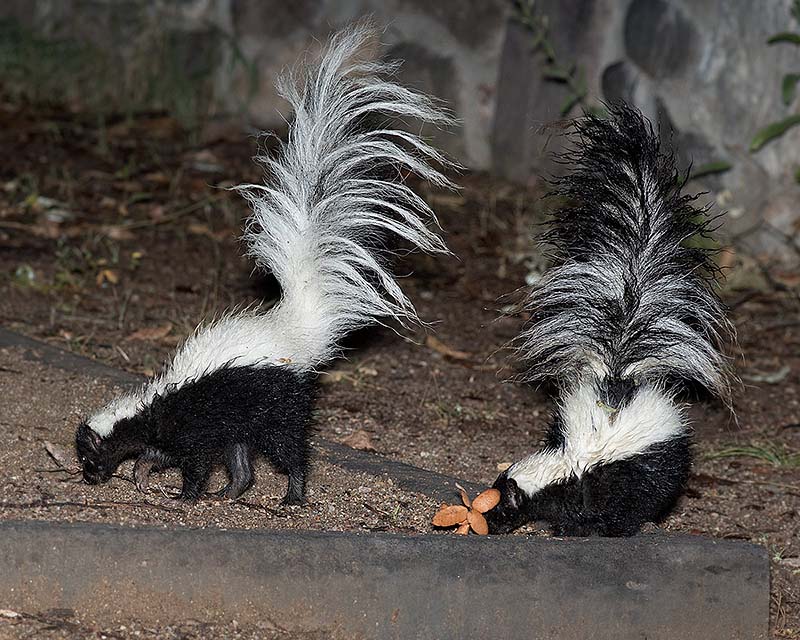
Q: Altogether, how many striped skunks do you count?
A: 2